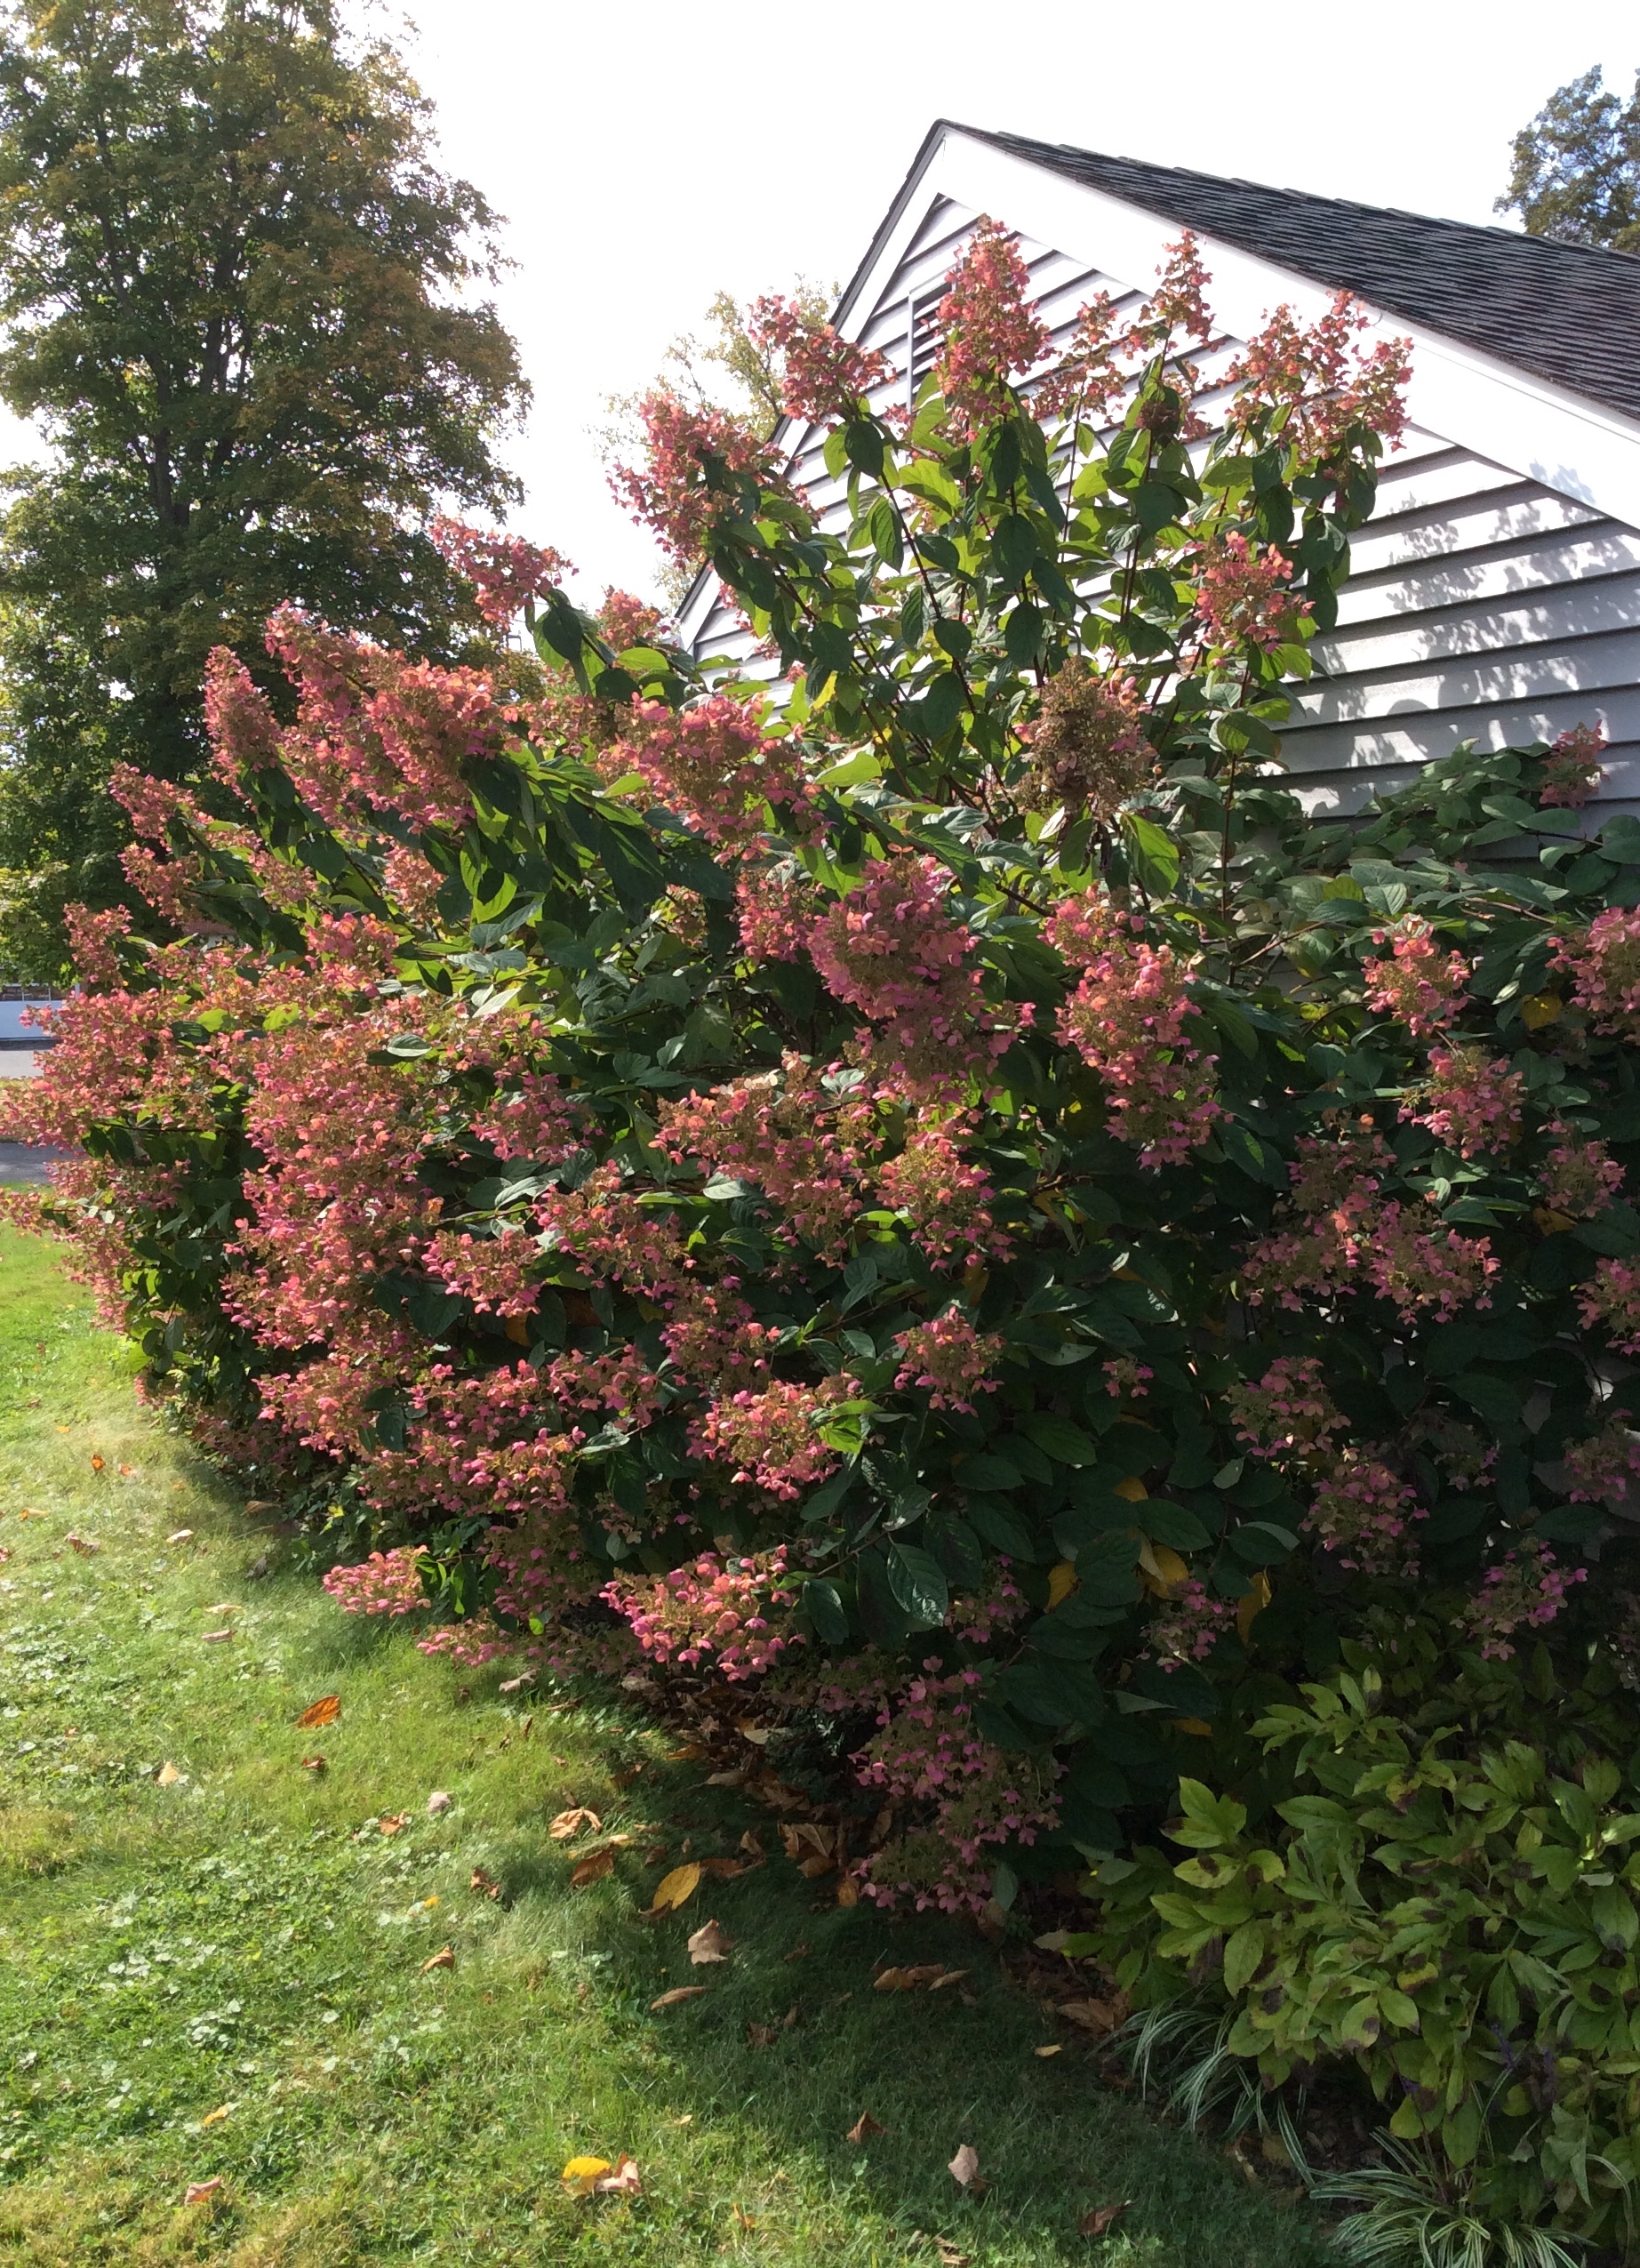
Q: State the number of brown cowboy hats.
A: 0